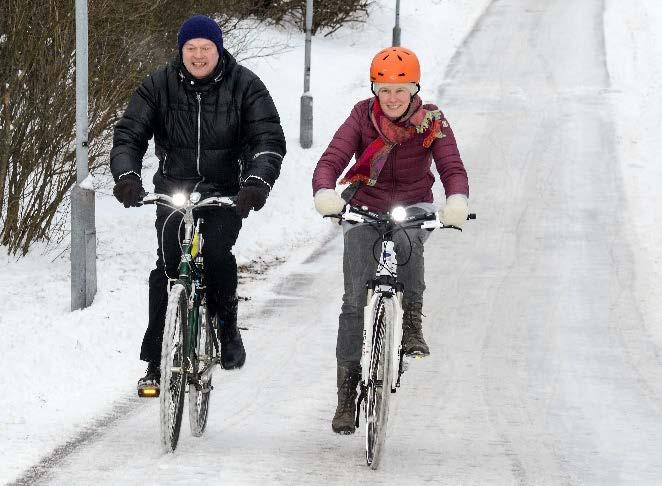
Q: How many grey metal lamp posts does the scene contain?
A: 3